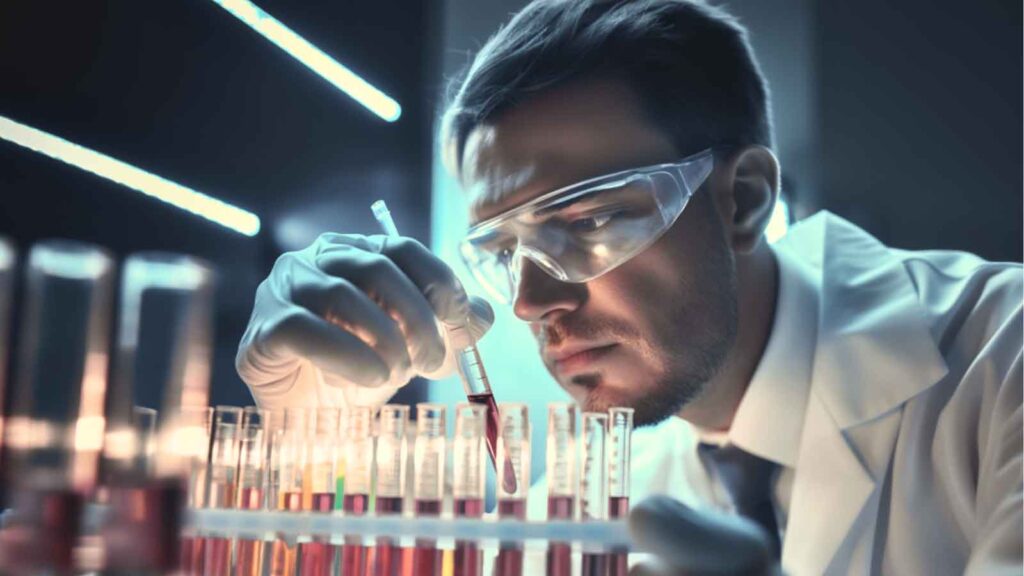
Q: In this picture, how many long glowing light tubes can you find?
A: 2